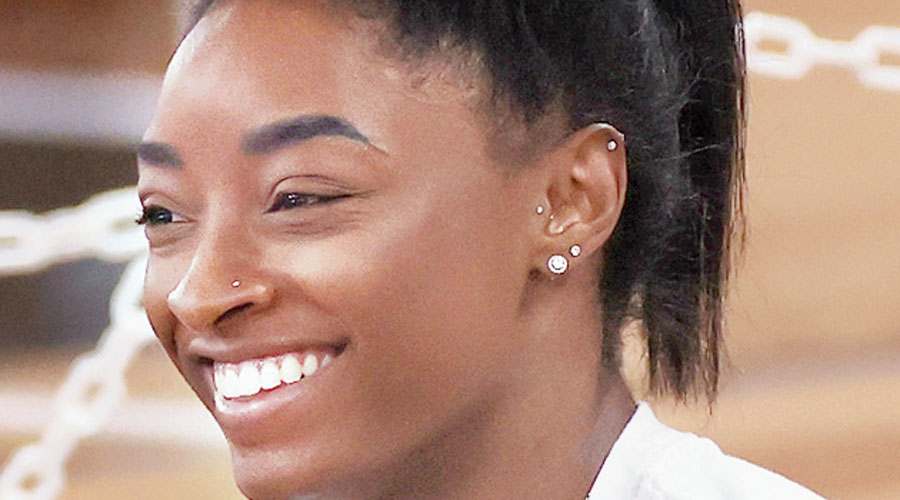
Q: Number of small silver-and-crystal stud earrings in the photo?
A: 4